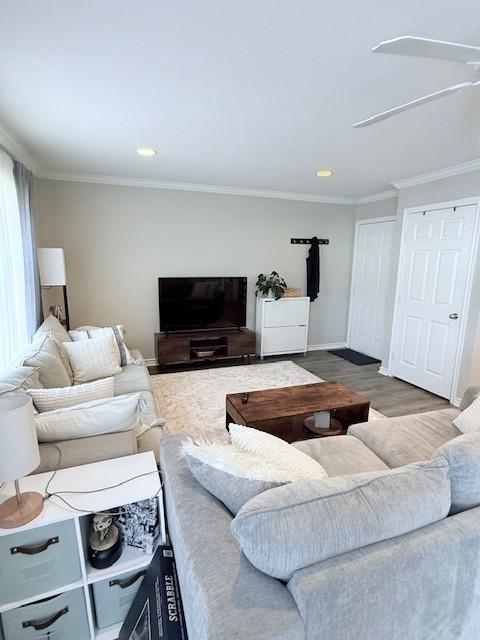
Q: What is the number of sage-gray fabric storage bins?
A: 3